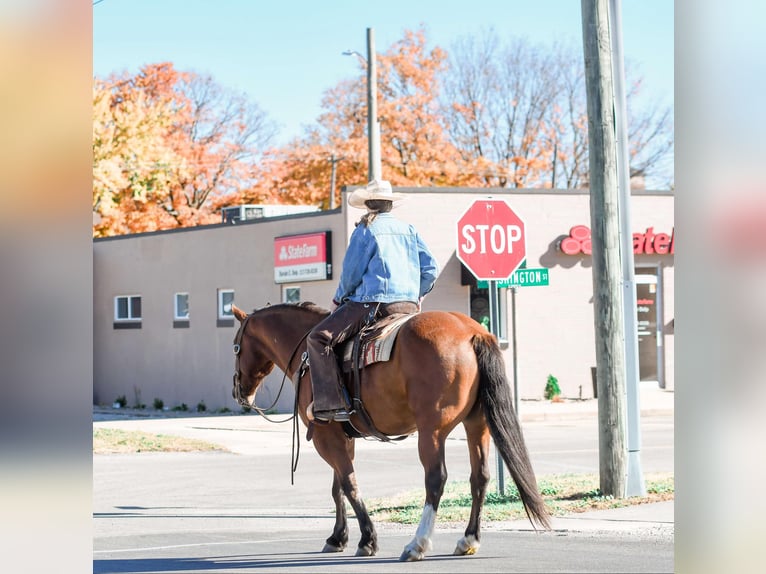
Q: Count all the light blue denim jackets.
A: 1